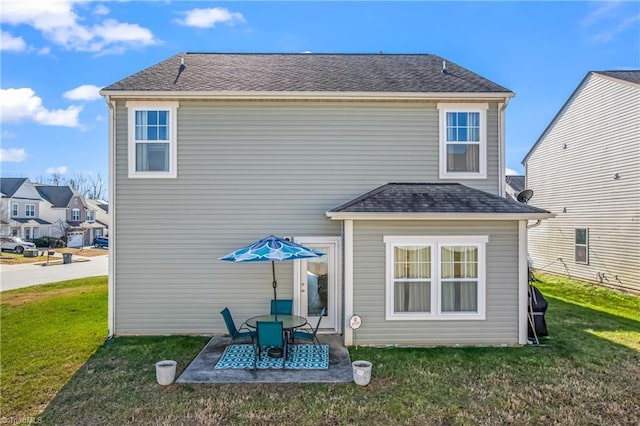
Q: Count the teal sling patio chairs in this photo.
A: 4